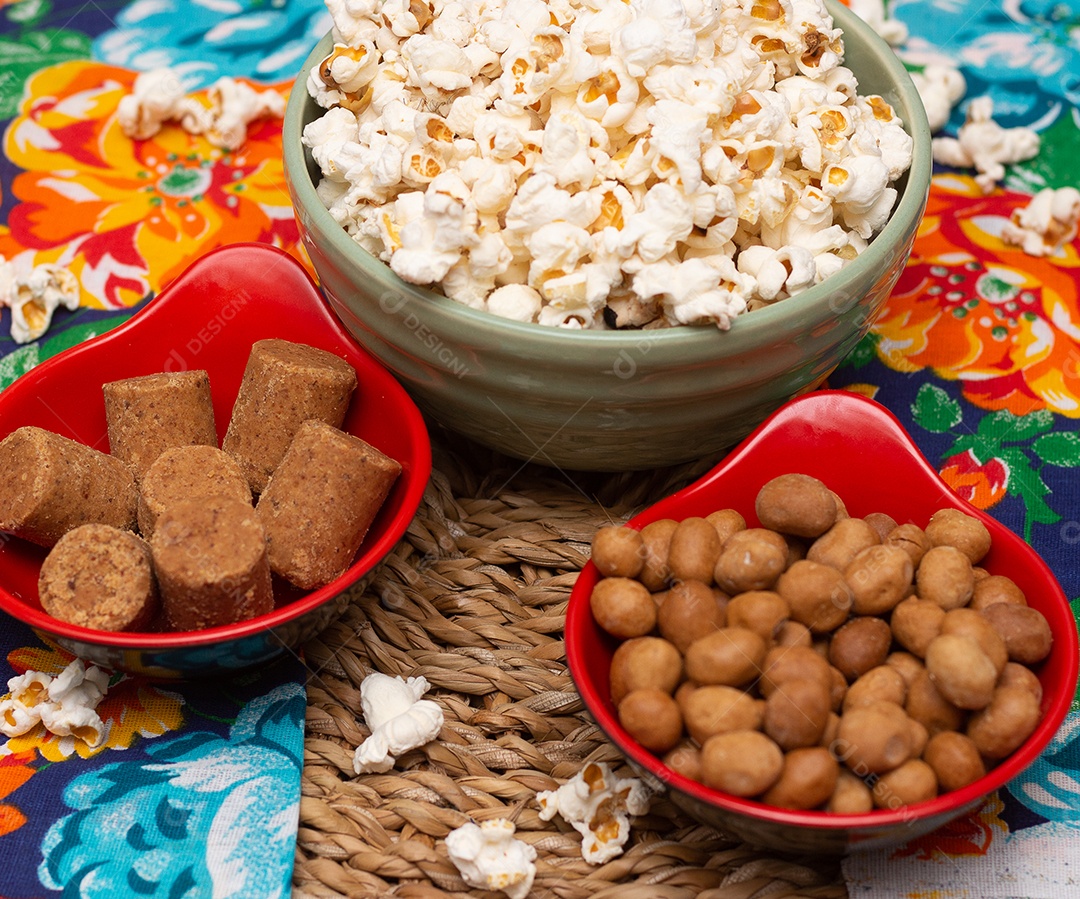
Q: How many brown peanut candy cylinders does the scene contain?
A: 7